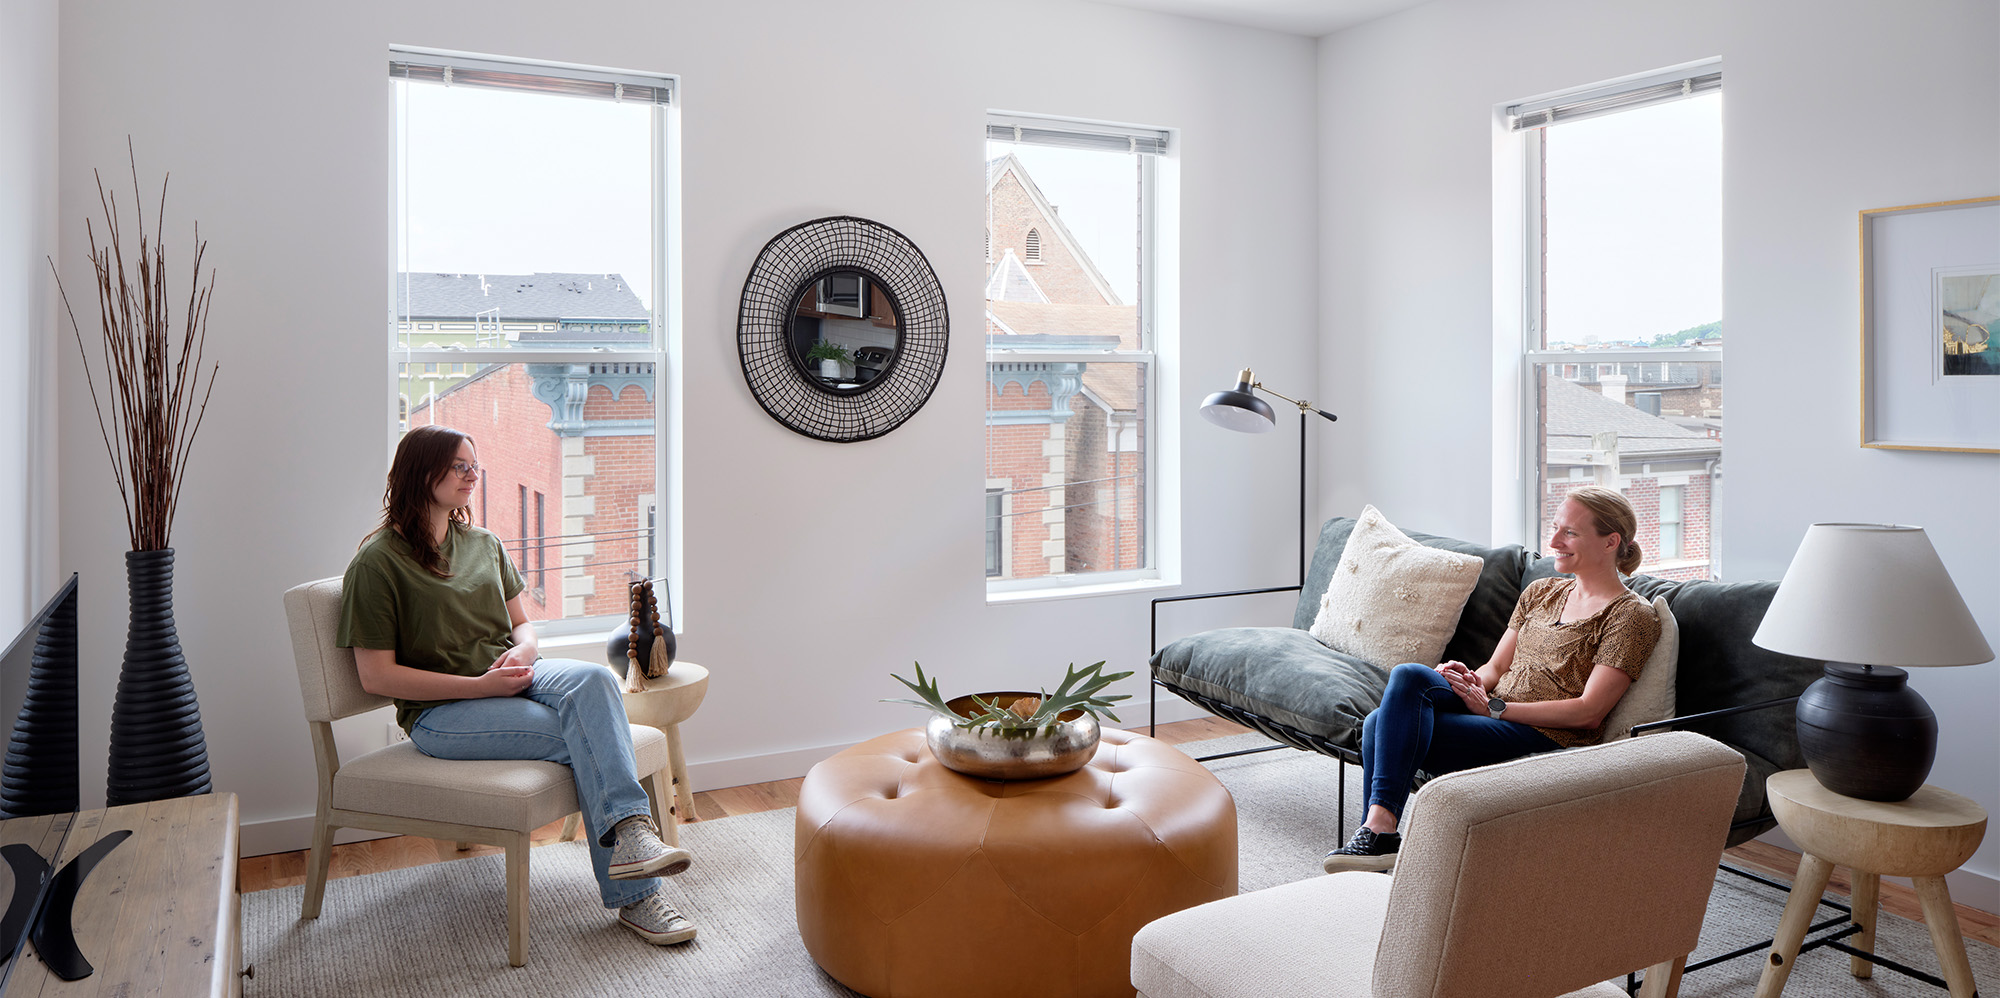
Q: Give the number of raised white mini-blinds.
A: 3